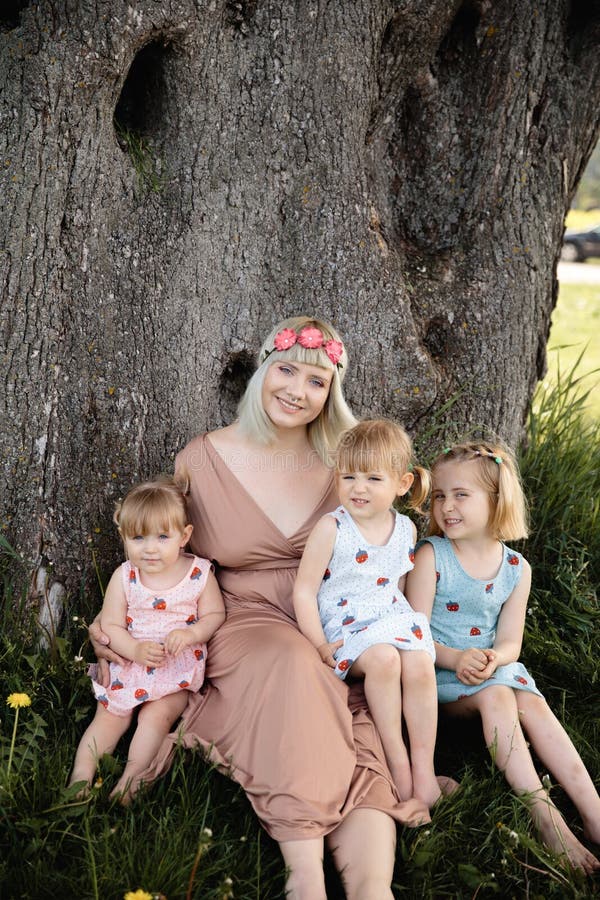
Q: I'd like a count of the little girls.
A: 3